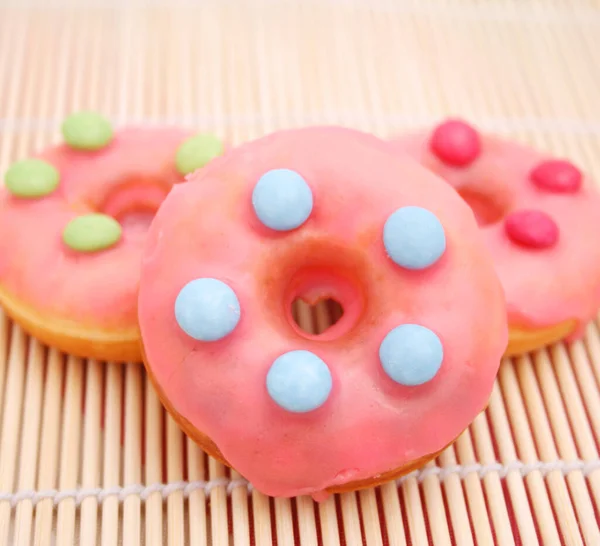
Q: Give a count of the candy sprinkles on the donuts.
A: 12